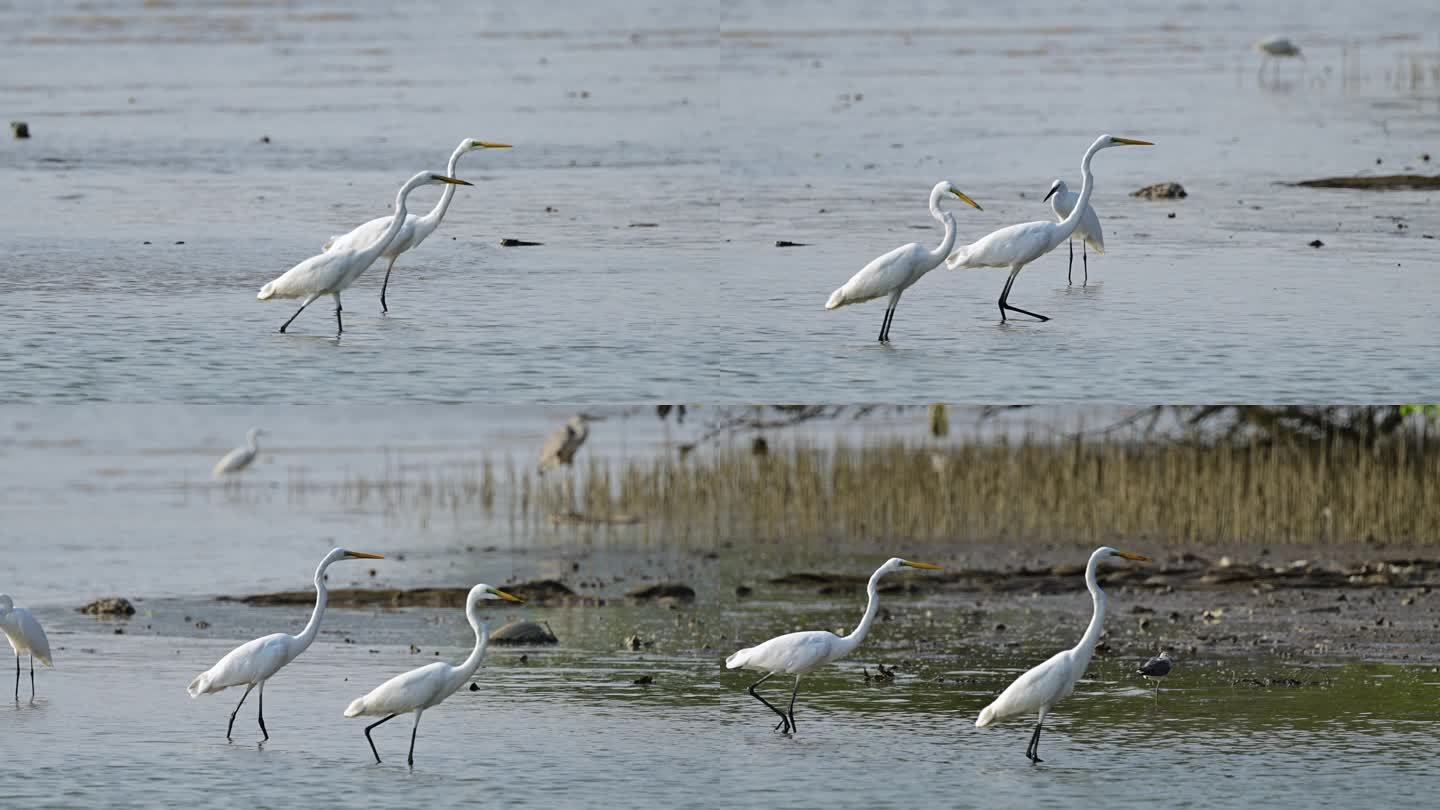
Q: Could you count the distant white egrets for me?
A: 2